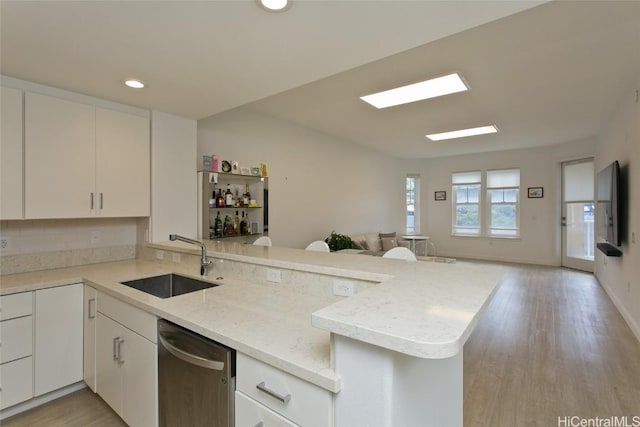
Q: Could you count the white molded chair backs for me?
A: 3